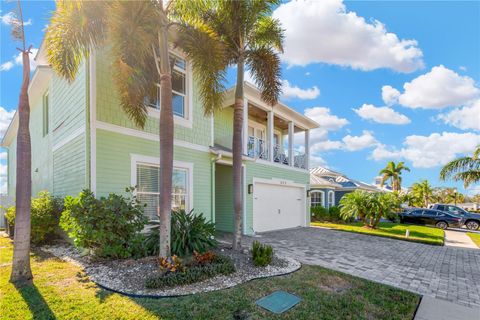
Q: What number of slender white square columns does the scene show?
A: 4